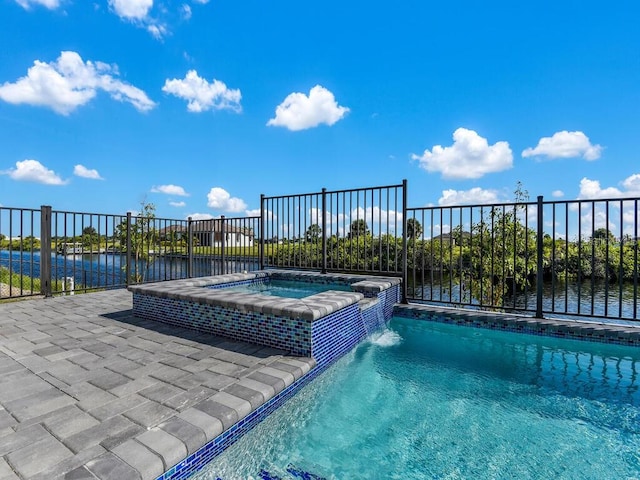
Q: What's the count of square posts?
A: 8